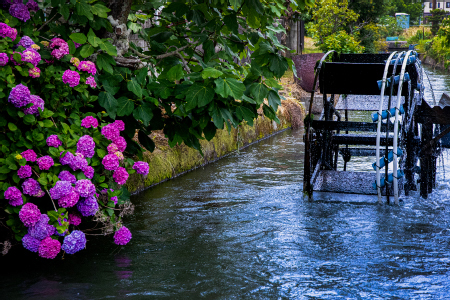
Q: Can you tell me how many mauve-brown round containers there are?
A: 1